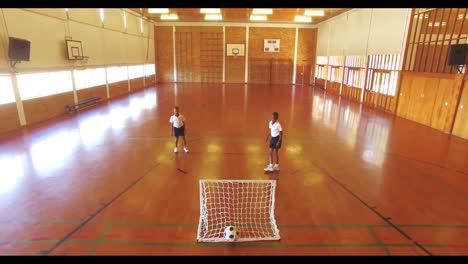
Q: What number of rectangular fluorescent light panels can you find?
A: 8